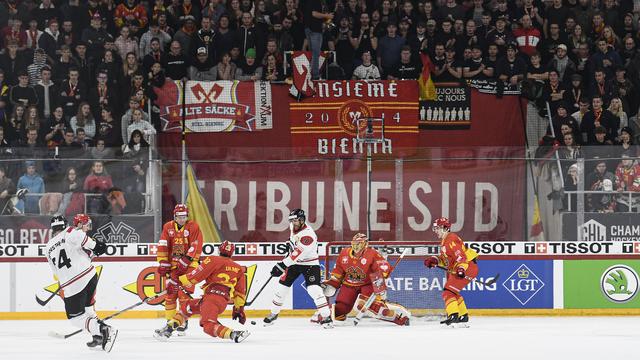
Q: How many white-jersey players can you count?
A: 2